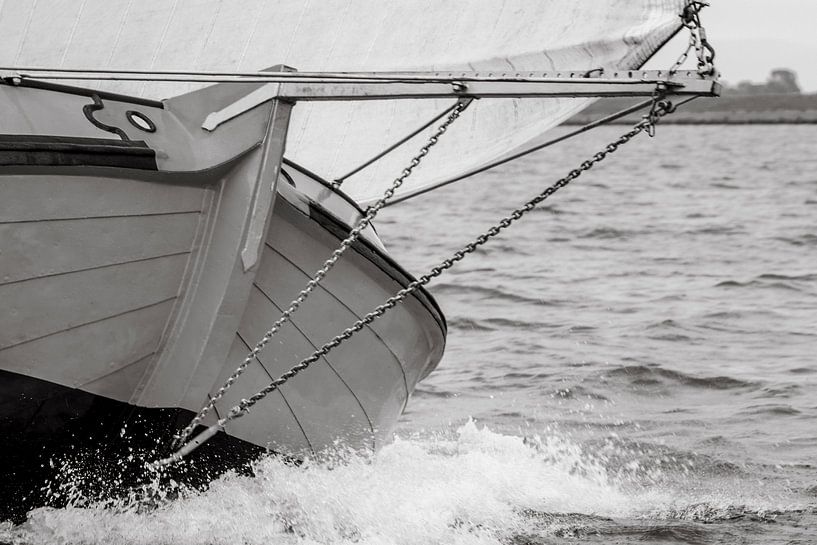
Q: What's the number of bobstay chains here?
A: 2